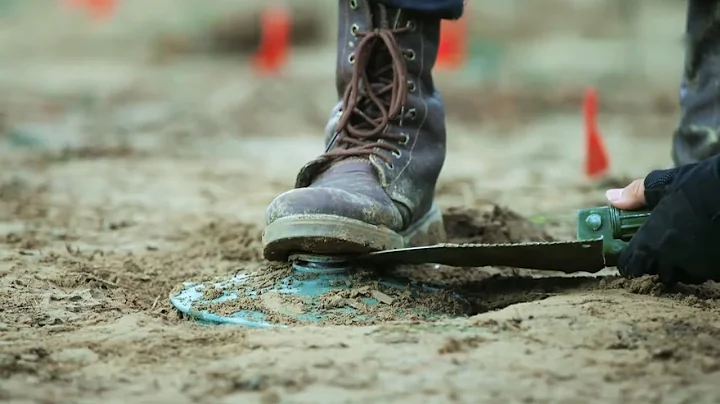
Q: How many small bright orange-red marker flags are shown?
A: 4